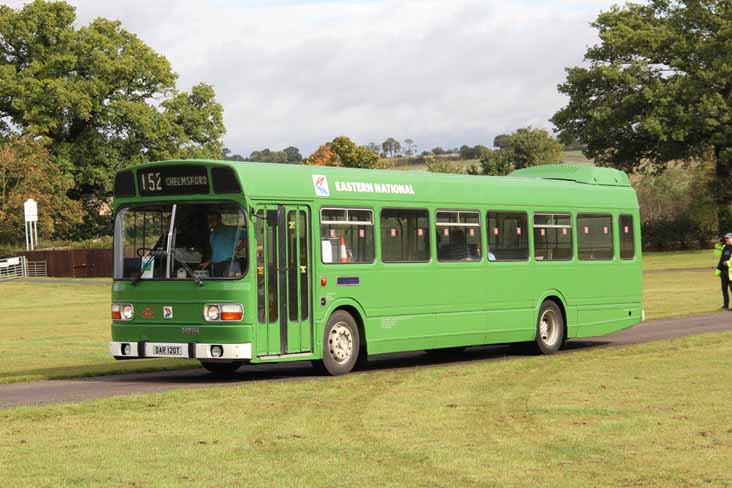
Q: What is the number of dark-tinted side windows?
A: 7